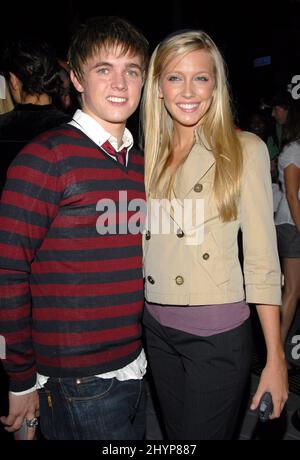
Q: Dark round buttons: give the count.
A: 6